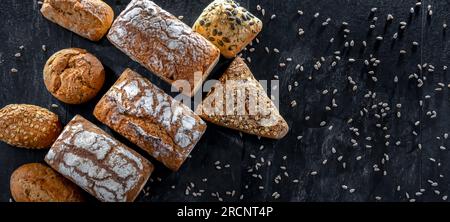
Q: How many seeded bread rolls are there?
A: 3